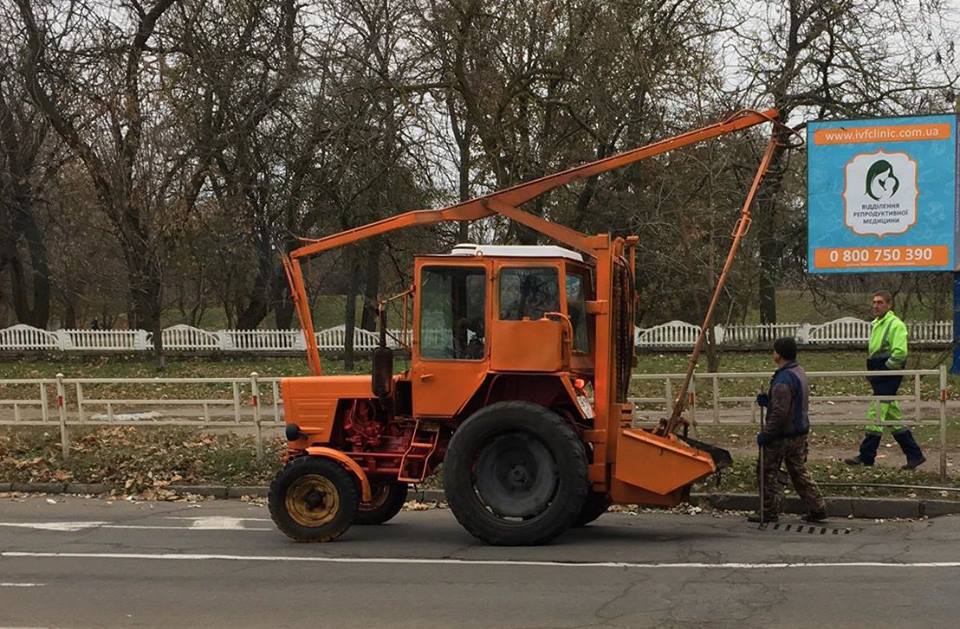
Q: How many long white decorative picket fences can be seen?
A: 1